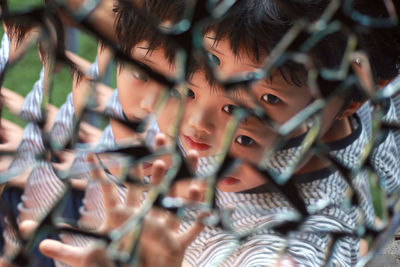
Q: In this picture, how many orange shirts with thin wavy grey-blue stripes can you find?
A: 0